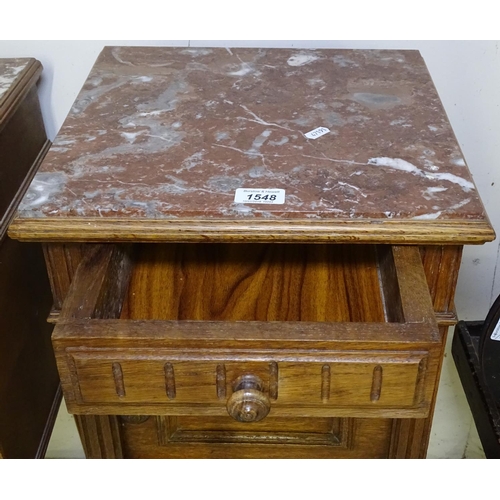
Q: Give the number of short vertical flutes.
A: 6